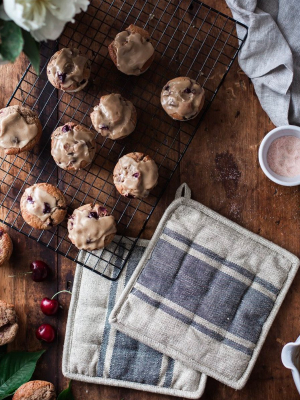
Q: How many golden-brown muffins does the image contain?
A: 12